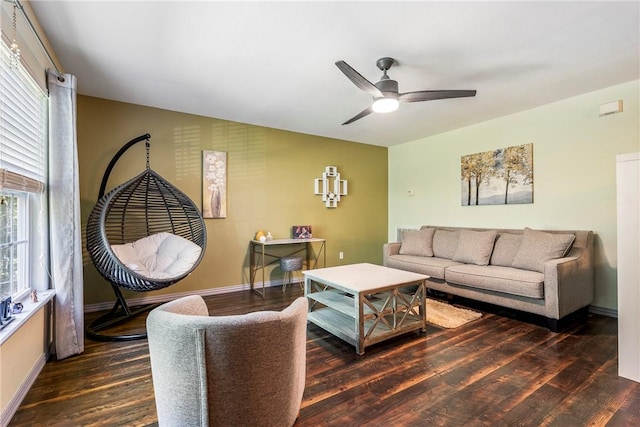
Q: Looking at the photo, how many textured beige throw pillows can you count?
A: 3